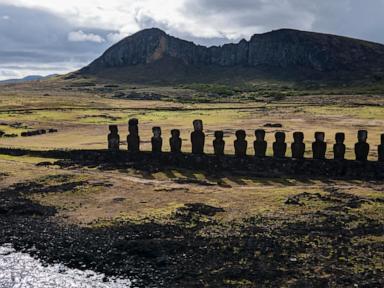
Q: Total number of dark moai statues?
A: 14